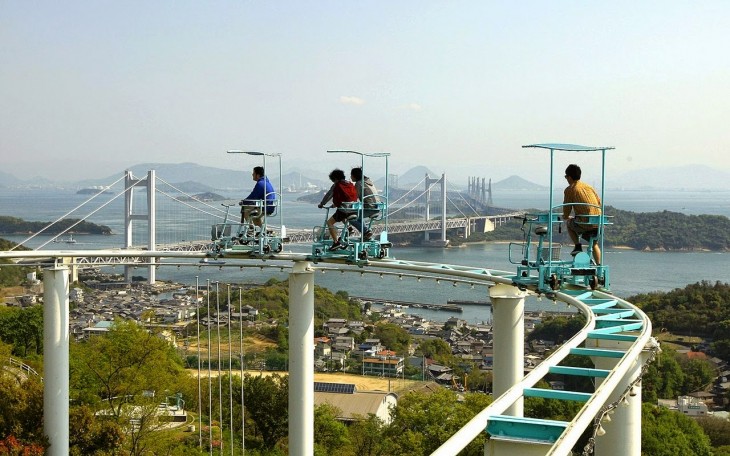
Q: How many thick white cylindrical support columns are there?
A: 4